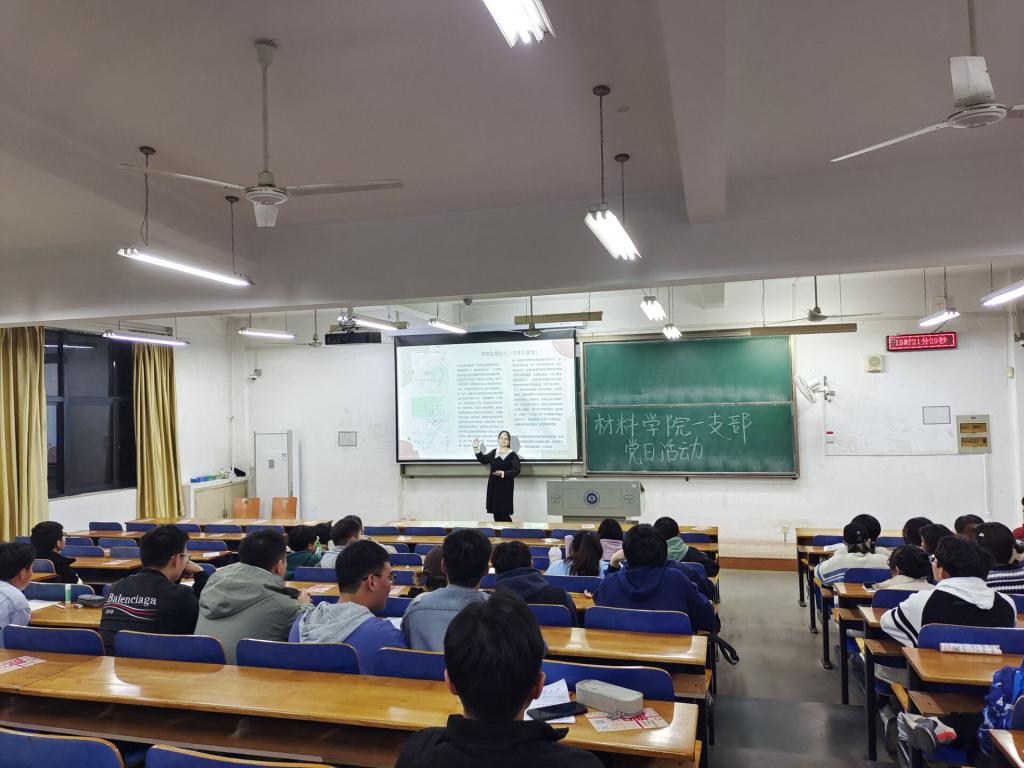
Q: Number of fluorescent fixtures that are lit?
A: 11